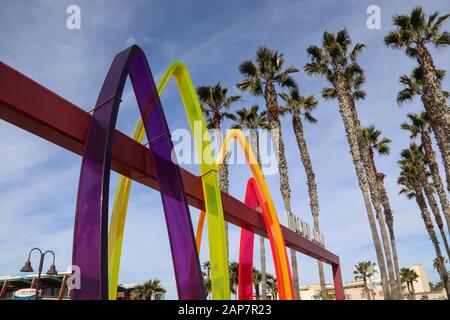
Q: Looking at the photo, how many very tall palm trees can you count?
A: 12